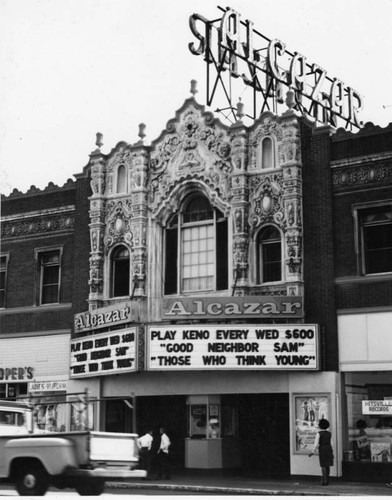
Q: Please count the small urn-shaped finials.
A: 5